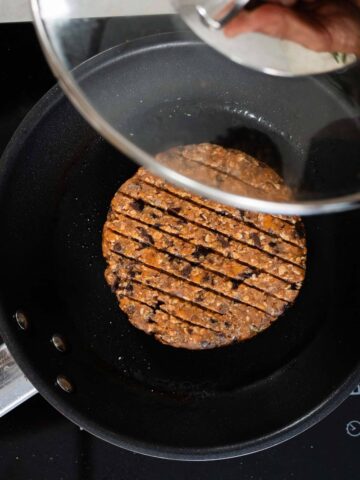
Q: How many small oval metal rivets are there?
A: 3